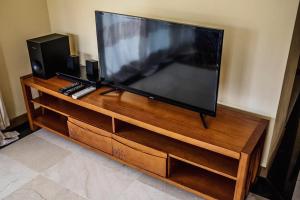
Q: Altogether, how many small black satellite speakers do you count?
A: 2